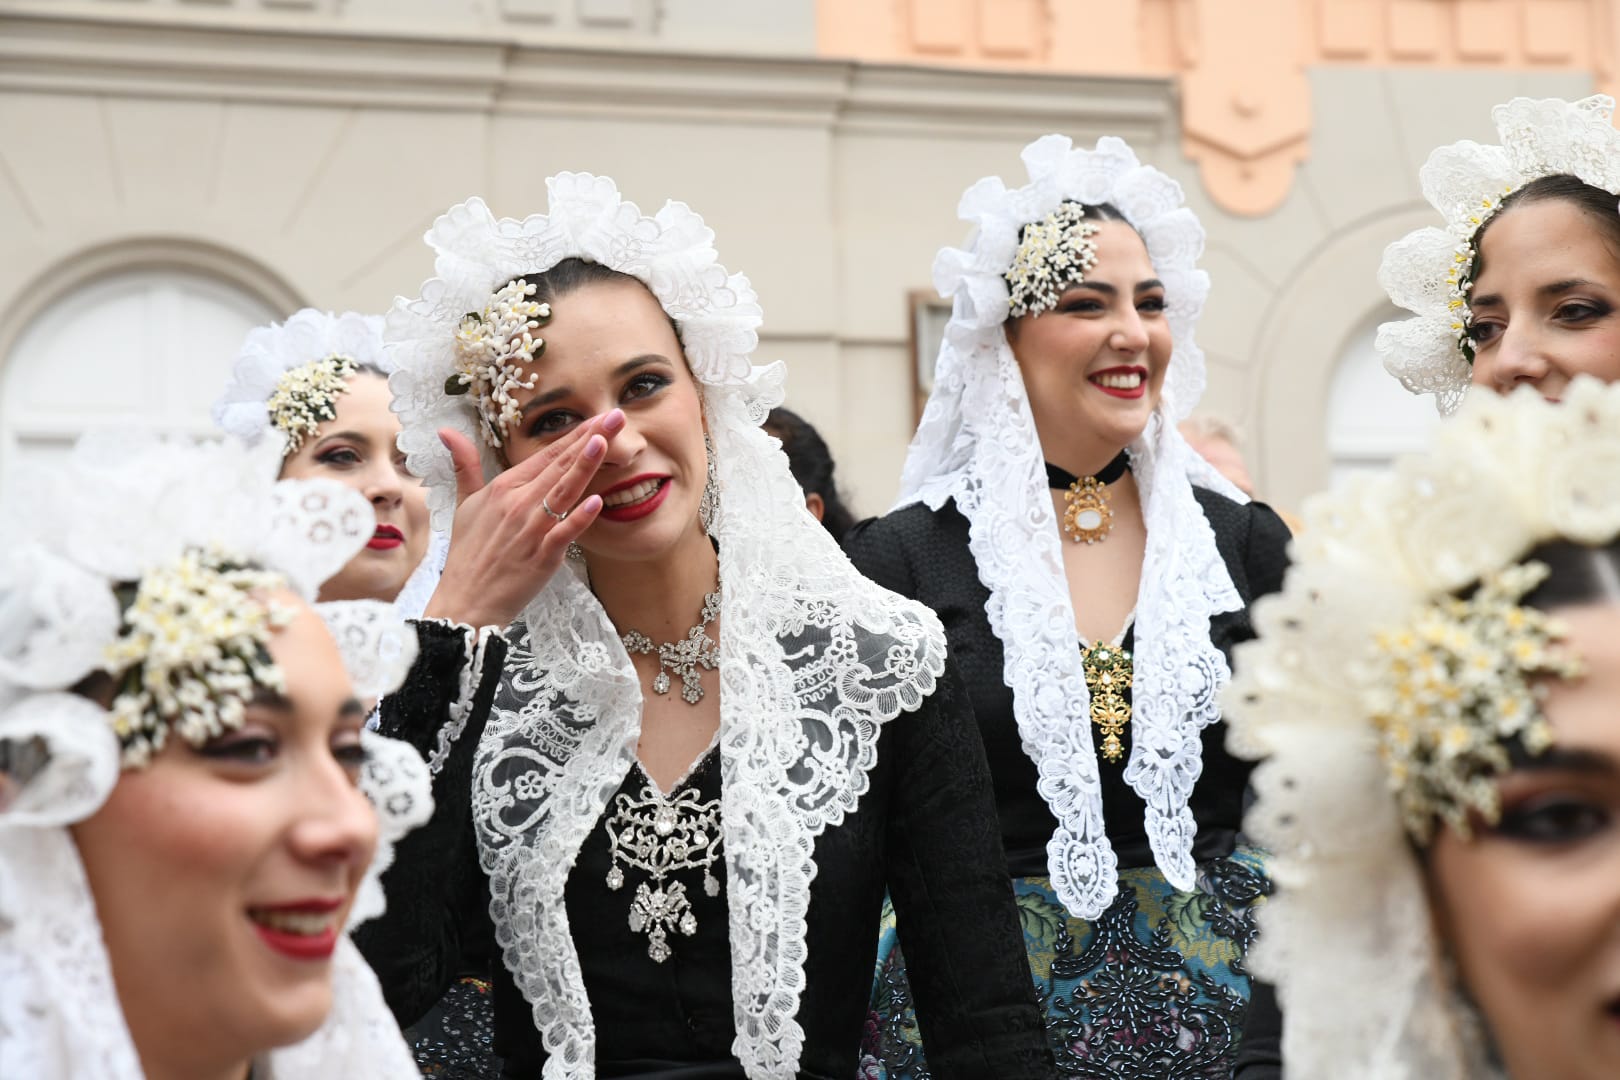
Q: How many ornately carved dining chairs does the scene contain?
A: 0